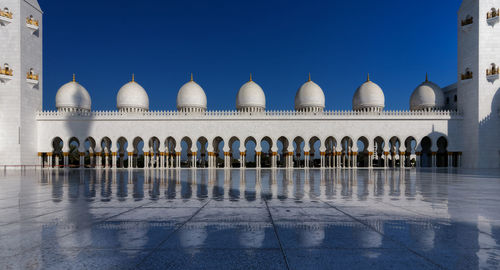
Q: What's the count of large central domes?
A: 7